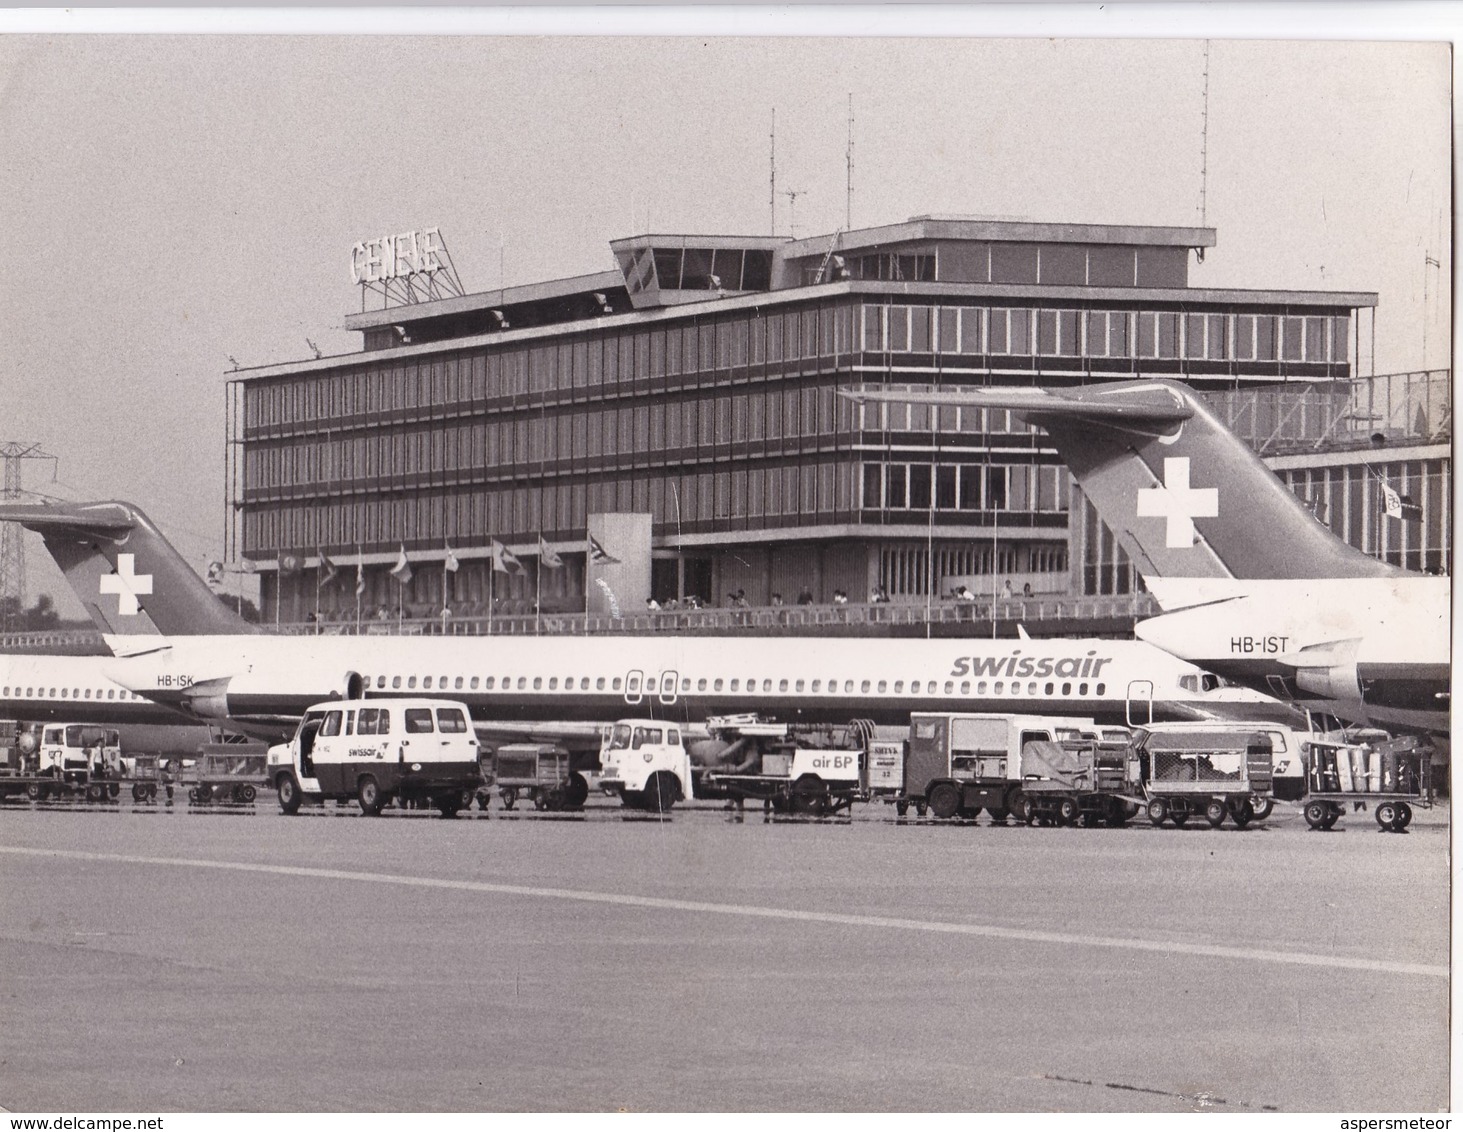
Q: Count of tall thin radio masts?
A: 3